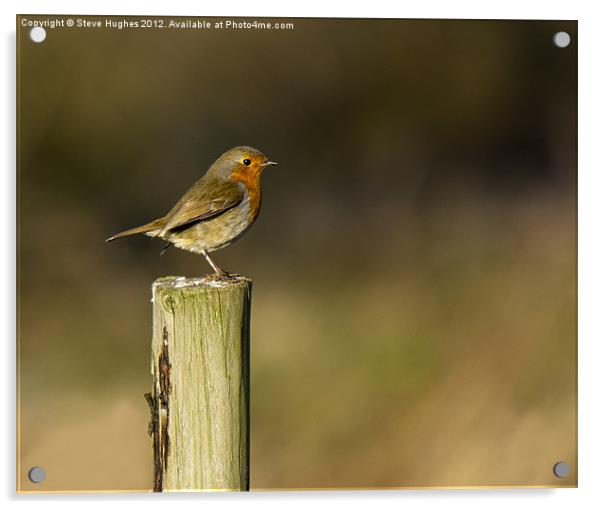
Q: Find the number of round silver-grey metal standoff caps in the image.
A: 4